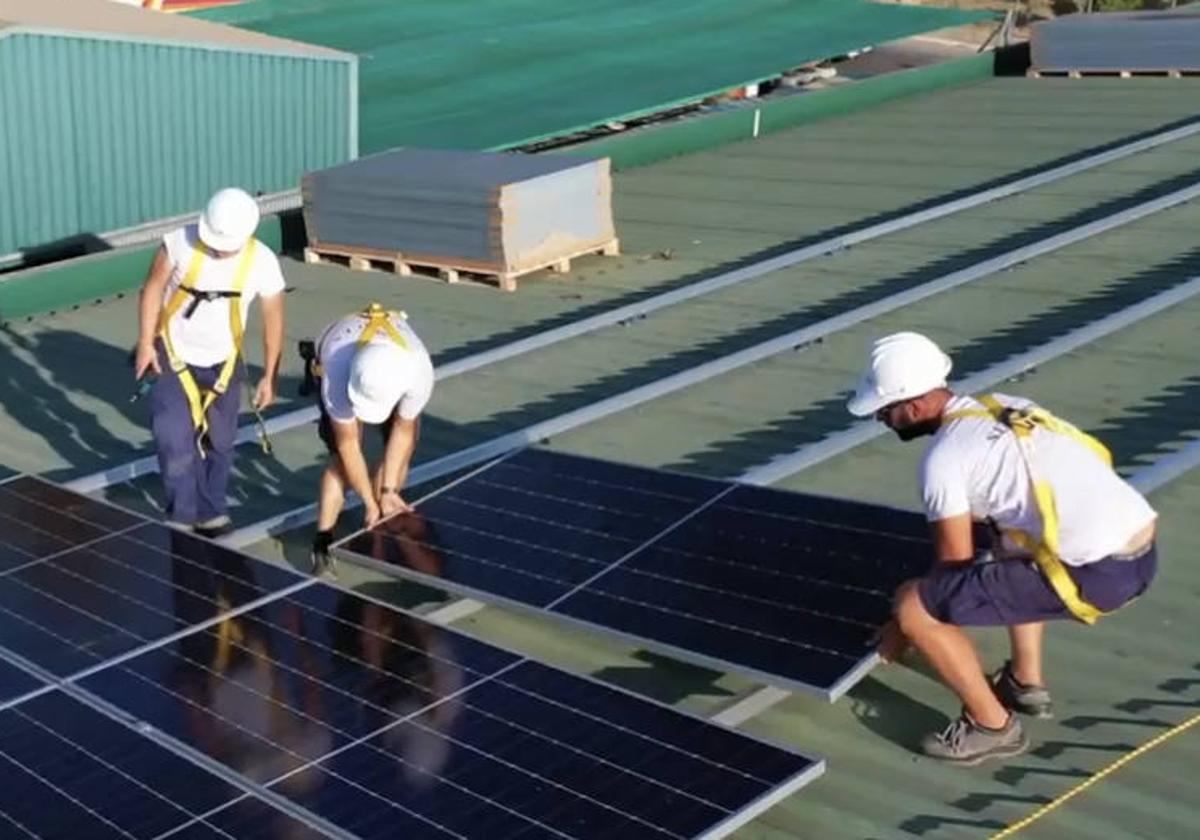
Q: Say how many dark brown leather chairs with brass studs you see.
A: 0